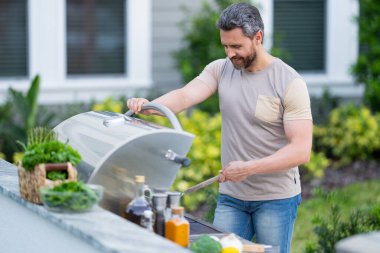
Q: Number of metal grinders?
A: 2